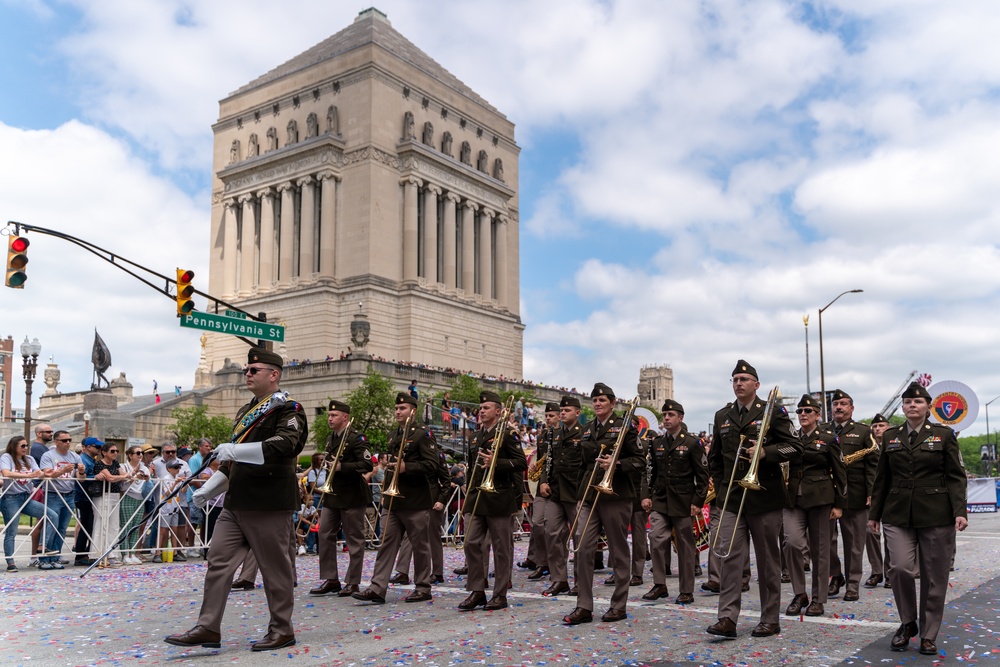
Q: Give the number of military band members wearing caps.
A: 13